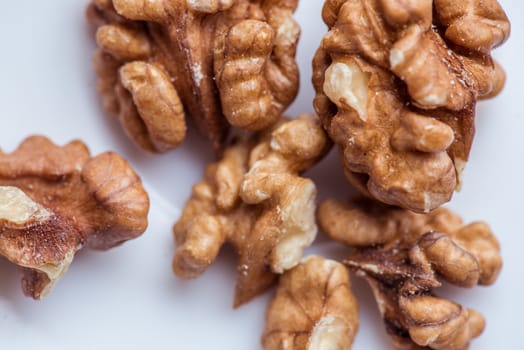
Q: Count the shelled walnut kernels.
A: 6